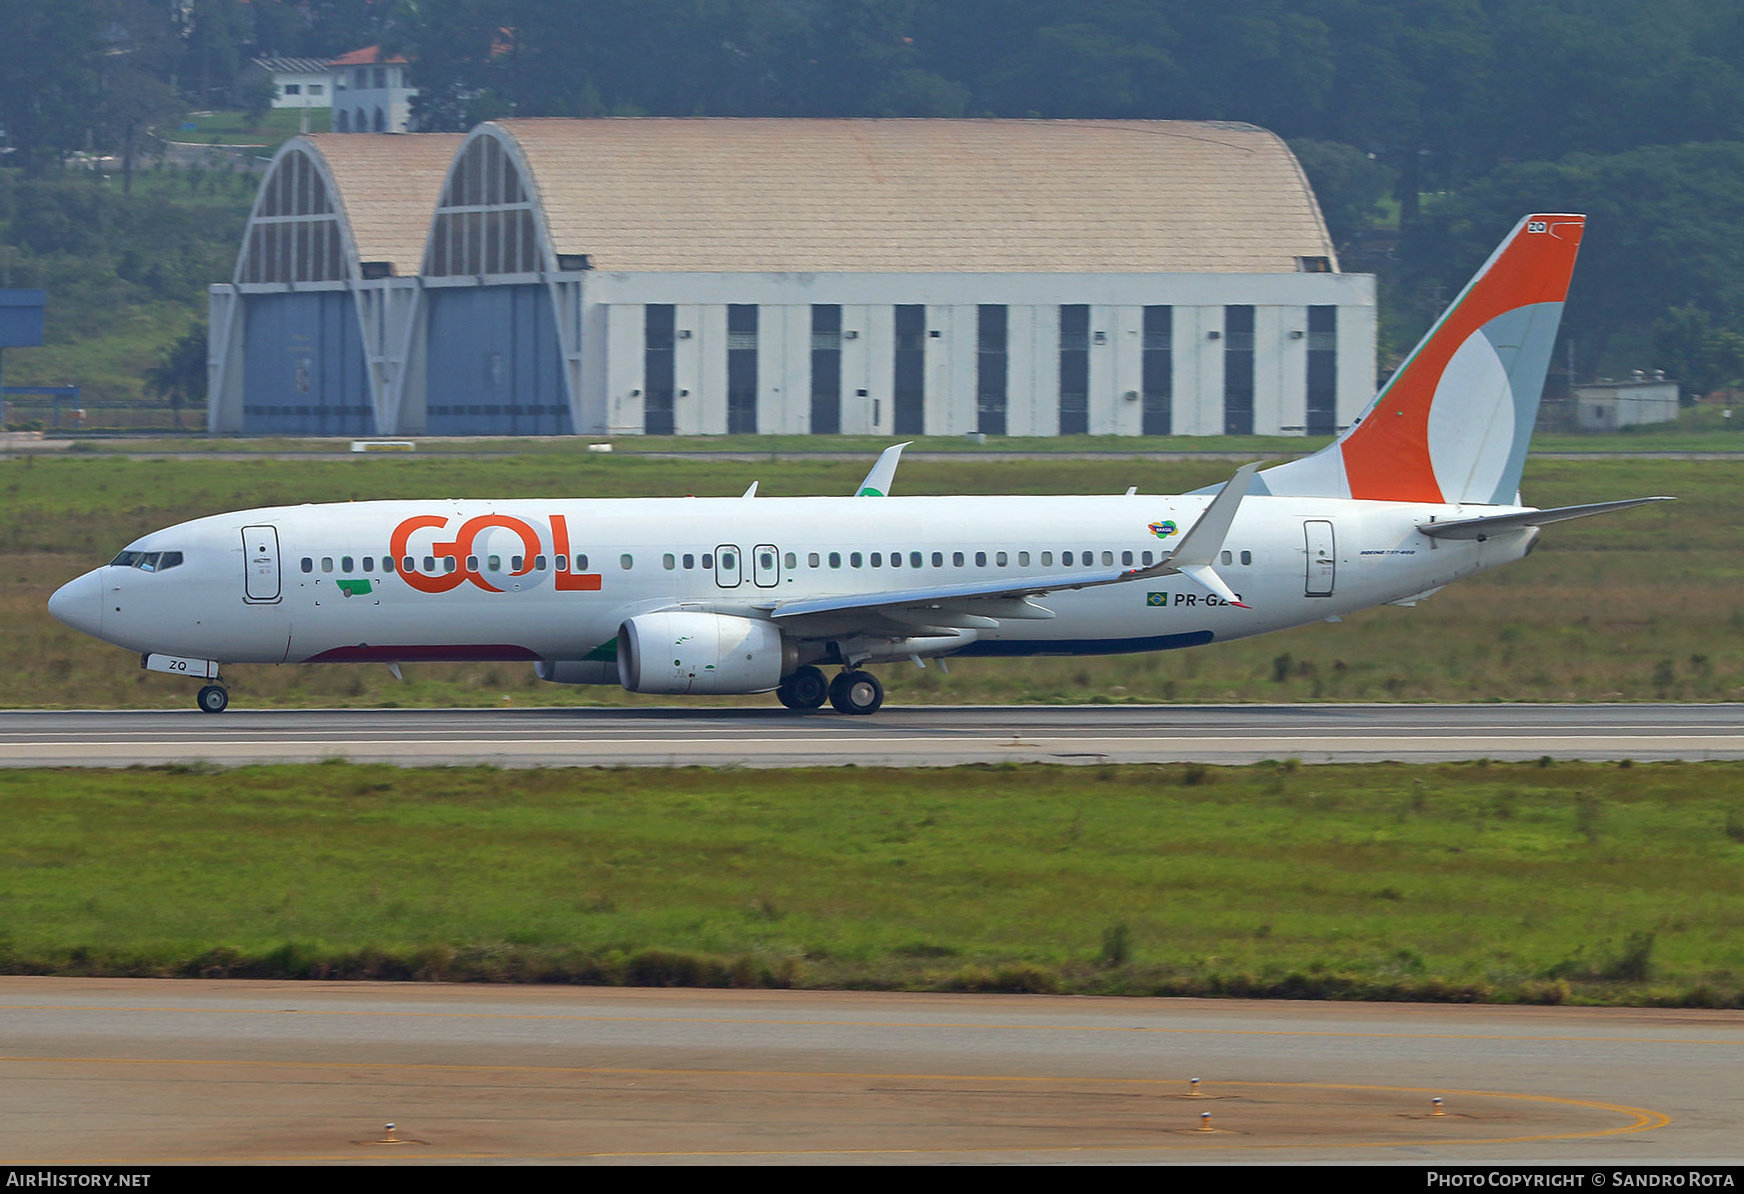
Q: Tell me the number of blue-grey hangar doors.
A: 2